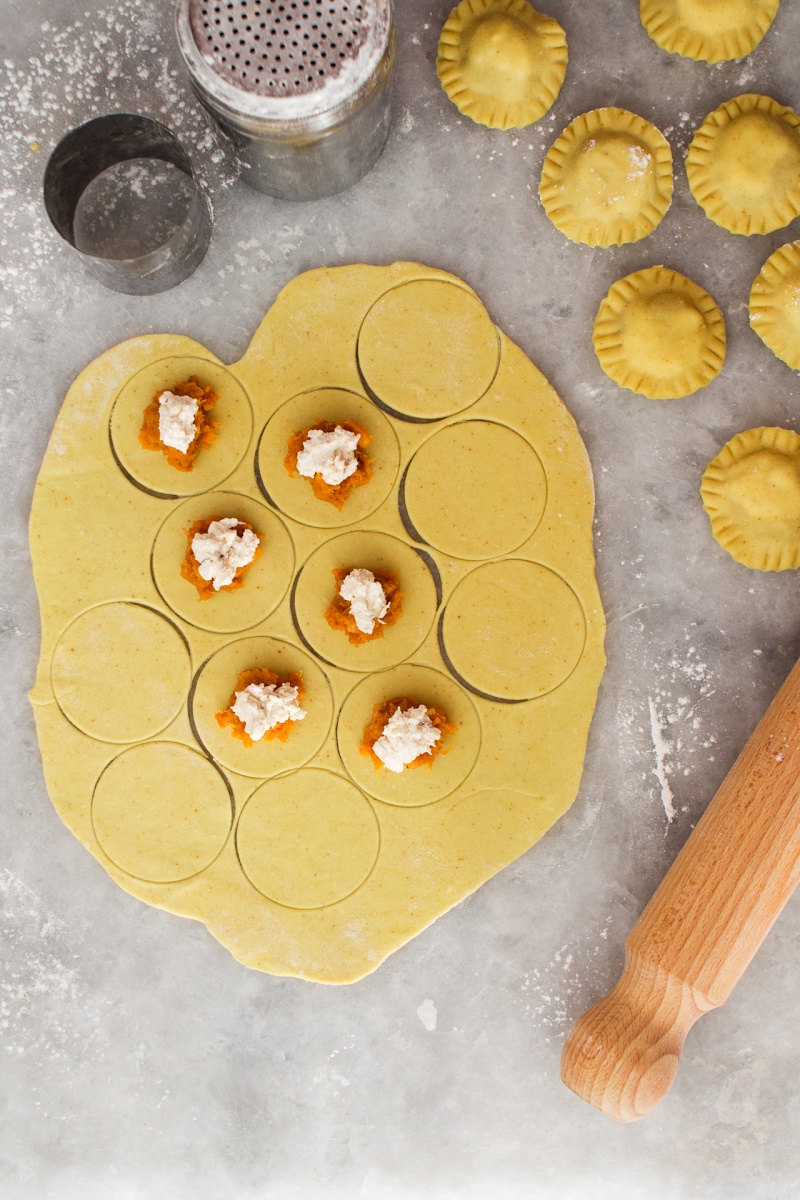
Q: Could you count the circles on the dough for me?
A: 12